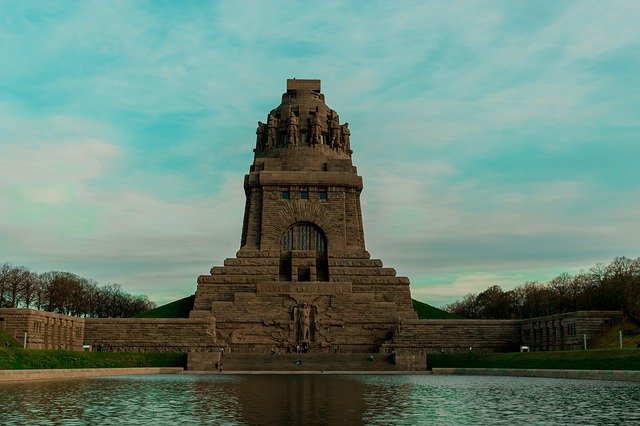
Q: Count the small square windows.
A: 3